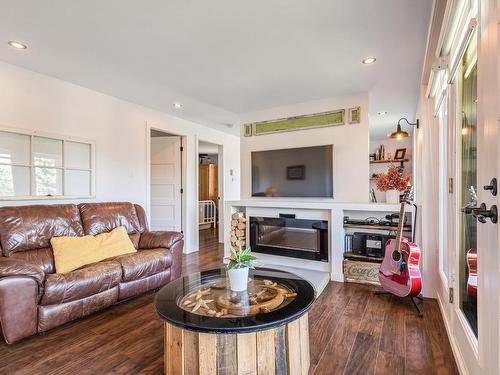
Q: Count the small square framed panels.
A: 2